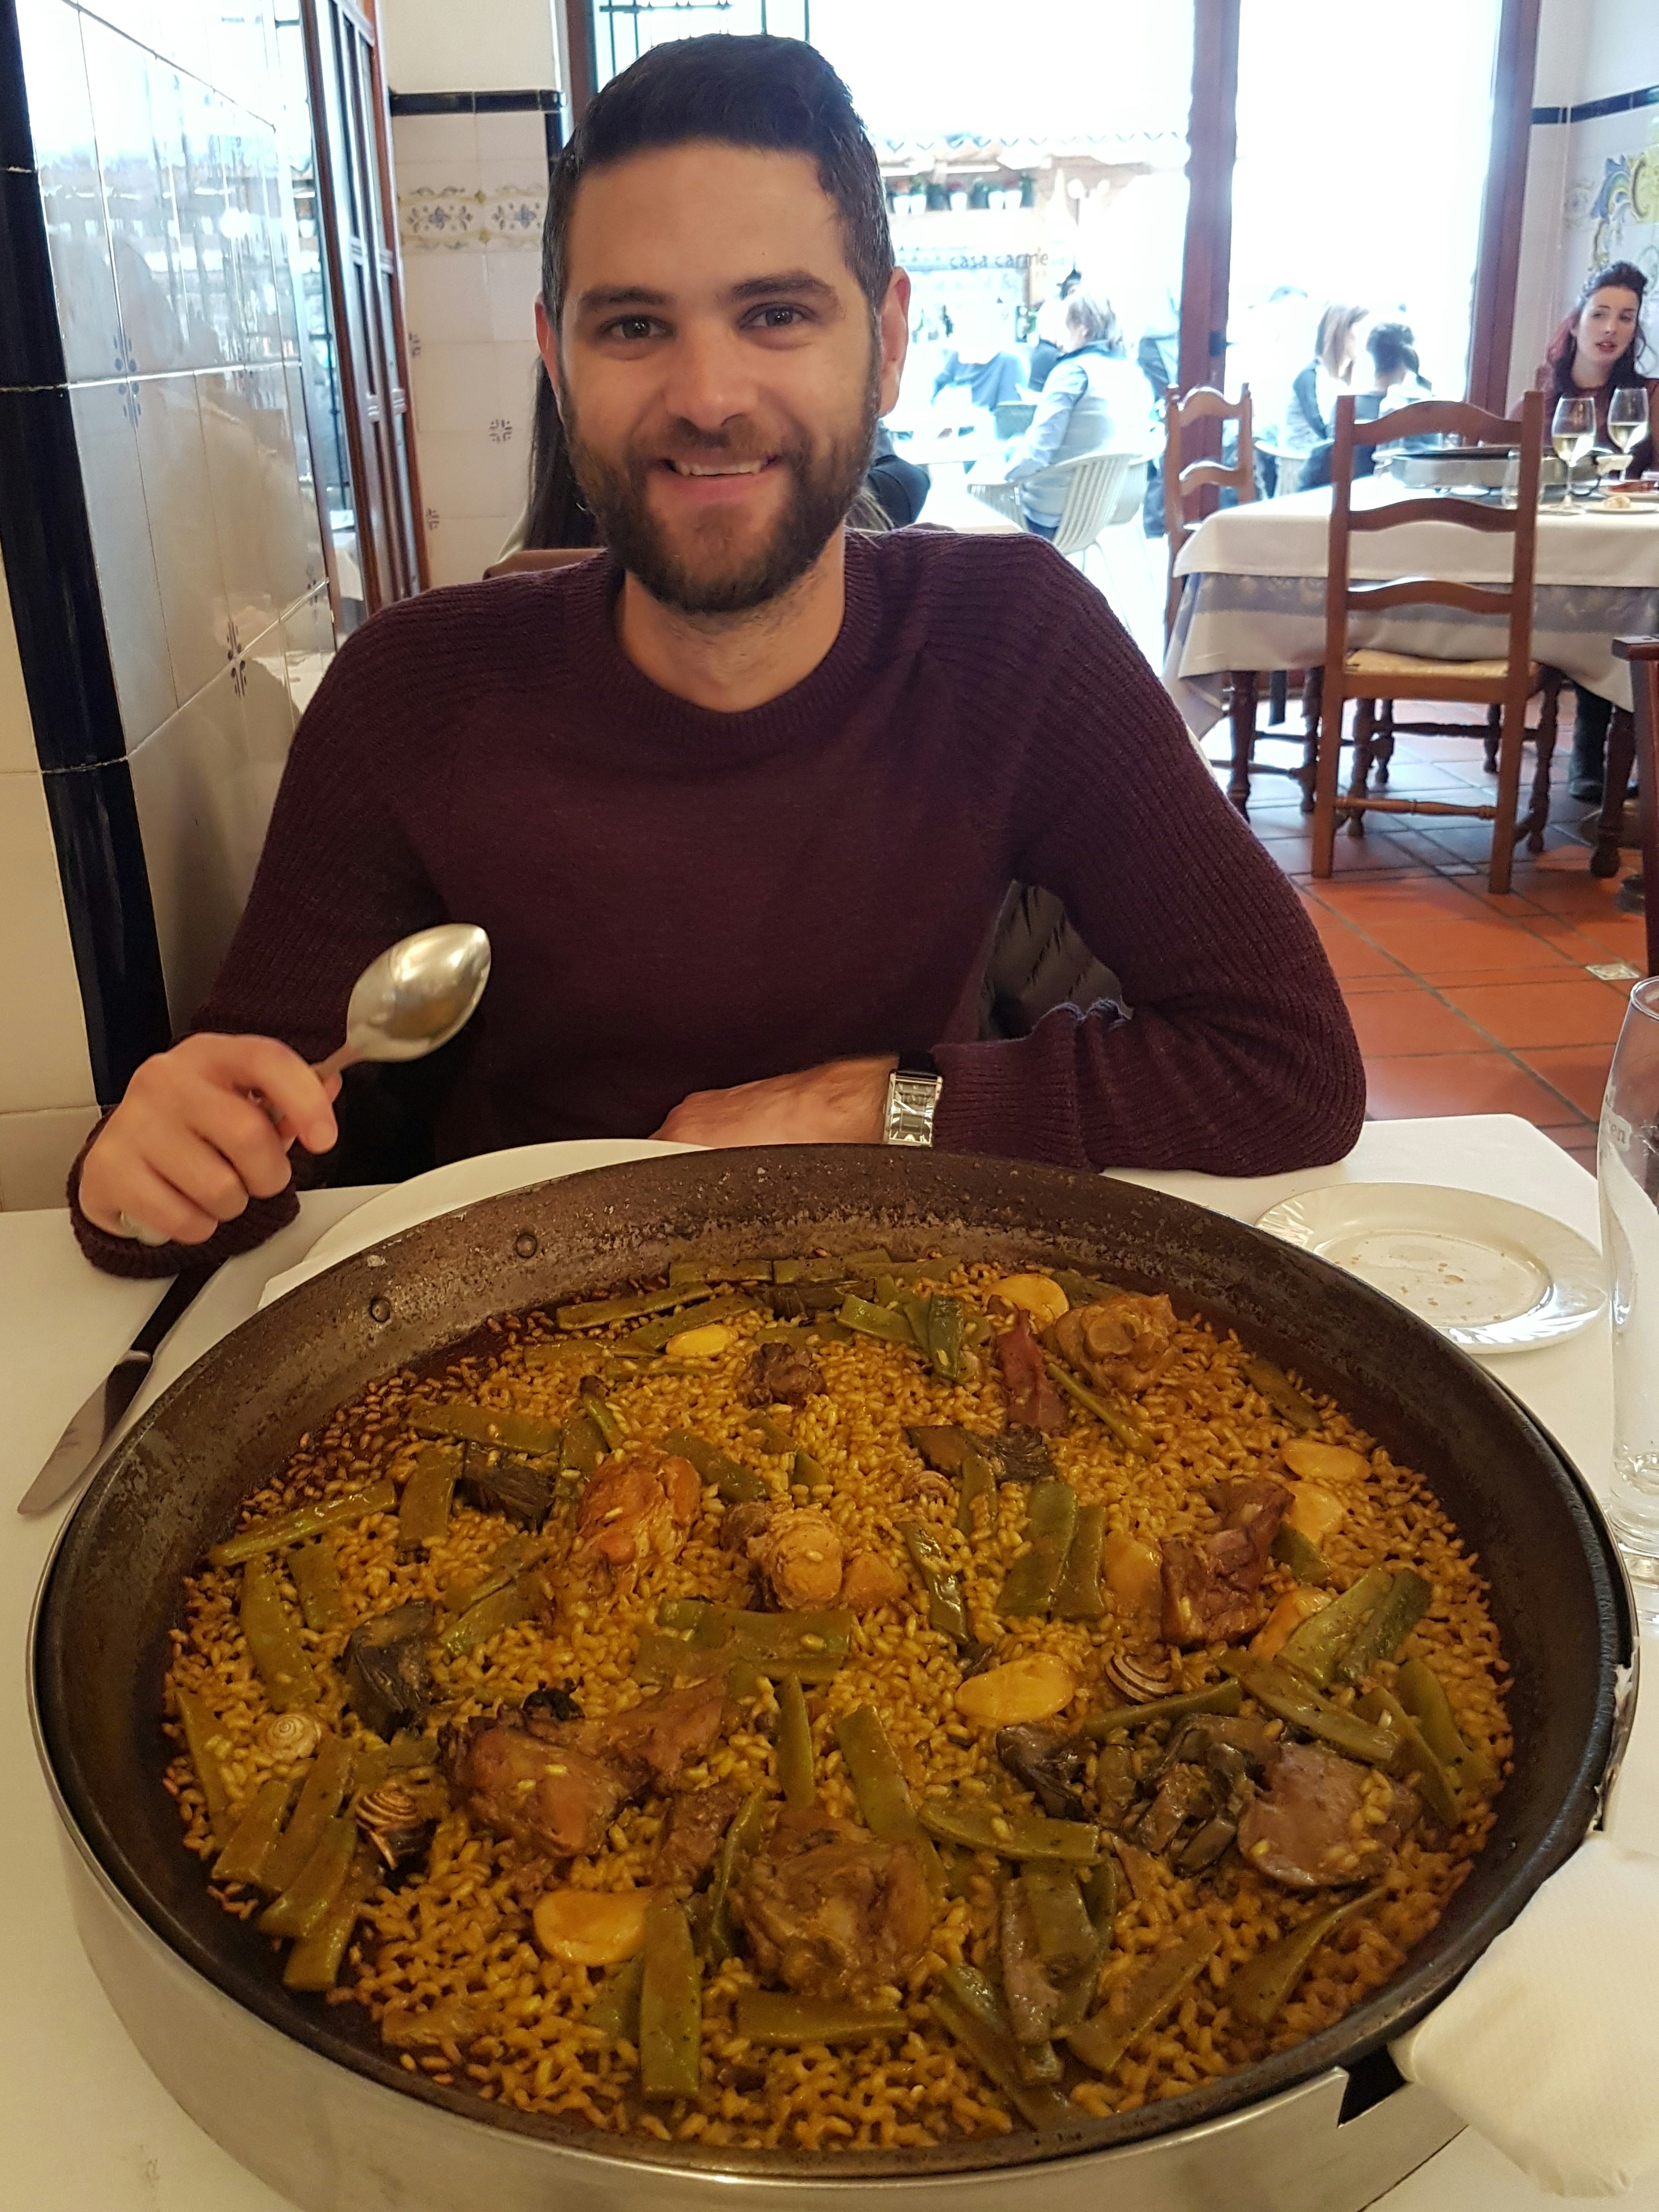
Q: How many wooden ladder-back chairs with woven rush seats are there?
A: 2